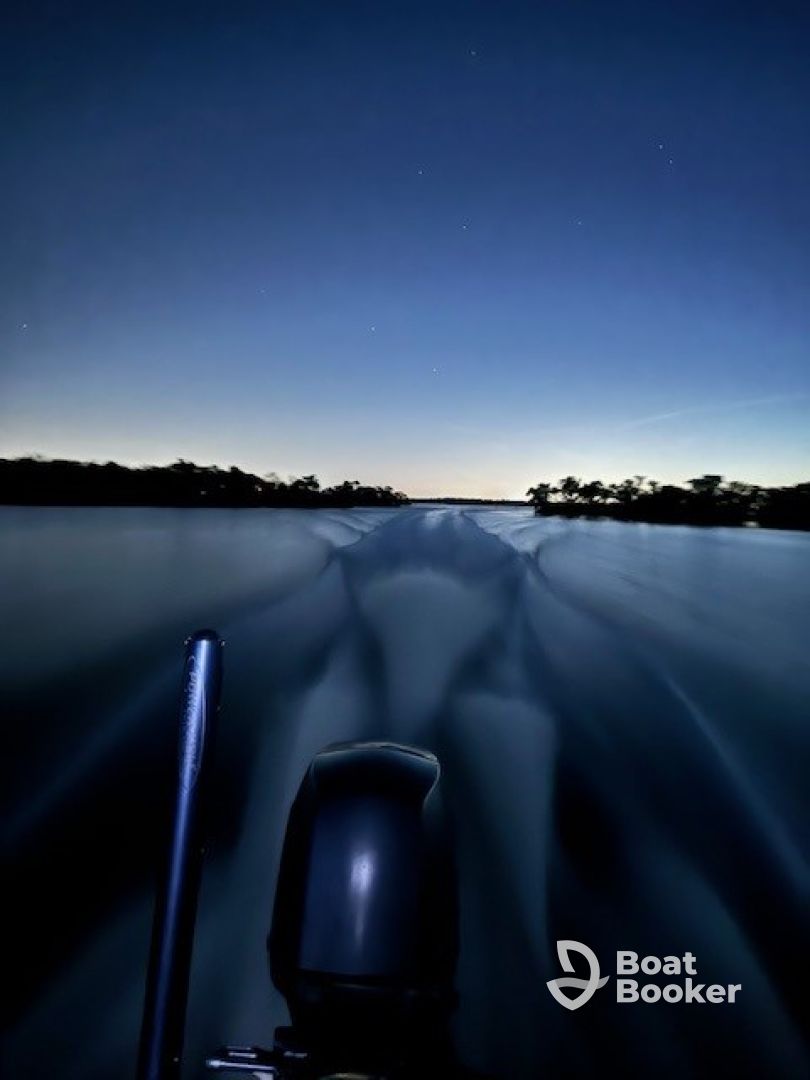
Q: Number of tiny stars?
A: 10